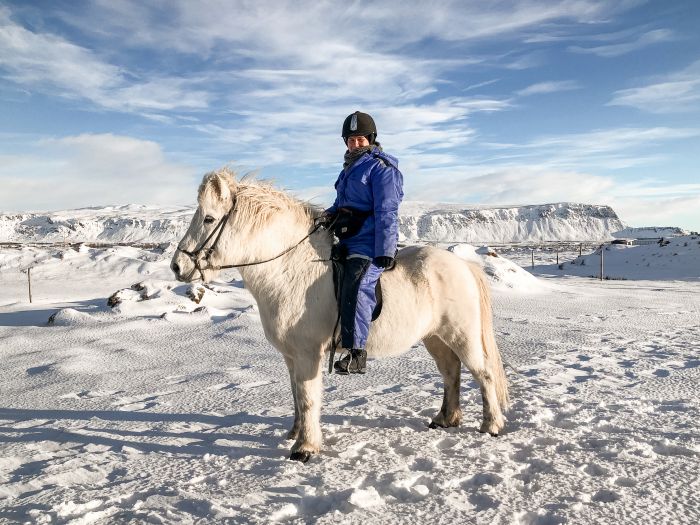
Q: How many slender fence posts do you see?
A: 5